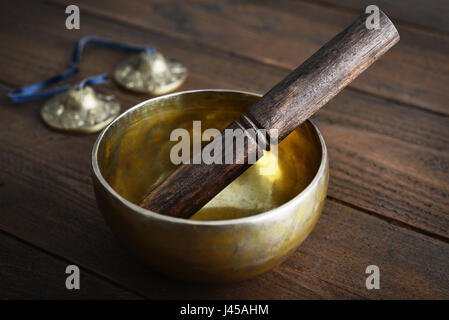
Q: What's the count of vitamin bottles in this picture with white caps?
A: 0